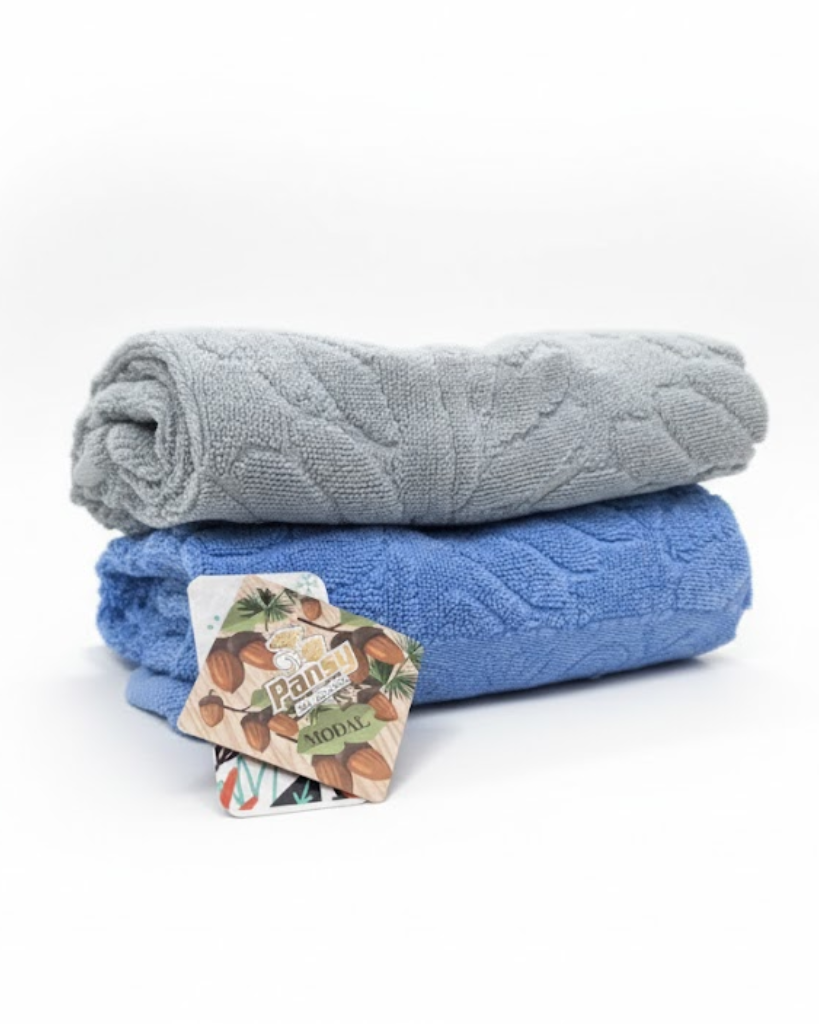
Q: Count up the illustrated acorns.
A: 11